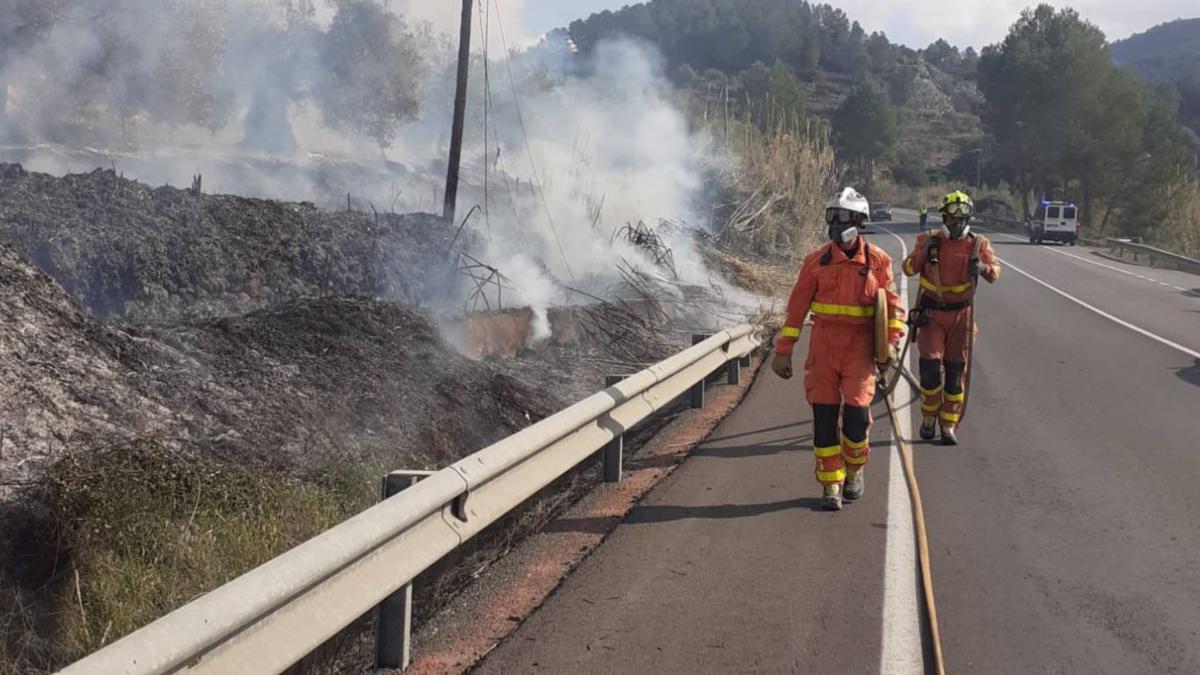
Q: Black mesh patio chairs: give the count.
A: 0